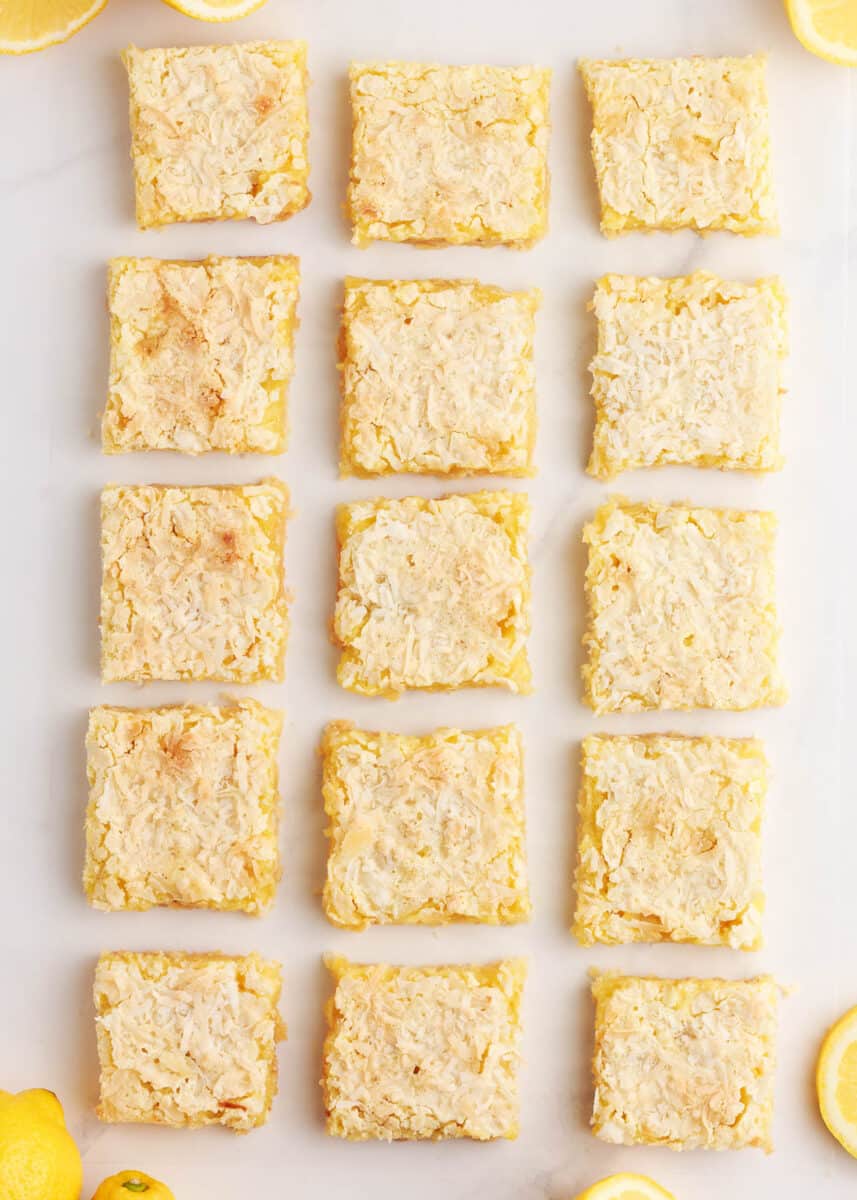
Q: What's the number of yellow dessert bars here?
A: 15